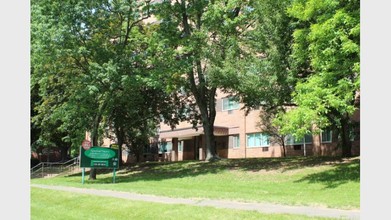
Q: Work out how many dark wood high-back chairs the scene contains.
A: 0